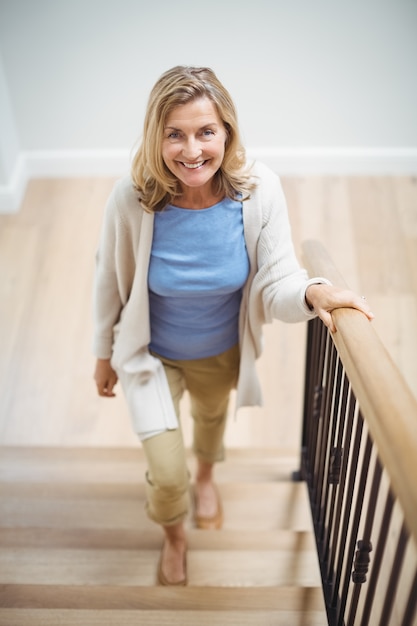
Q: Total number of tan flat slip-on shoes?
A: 2